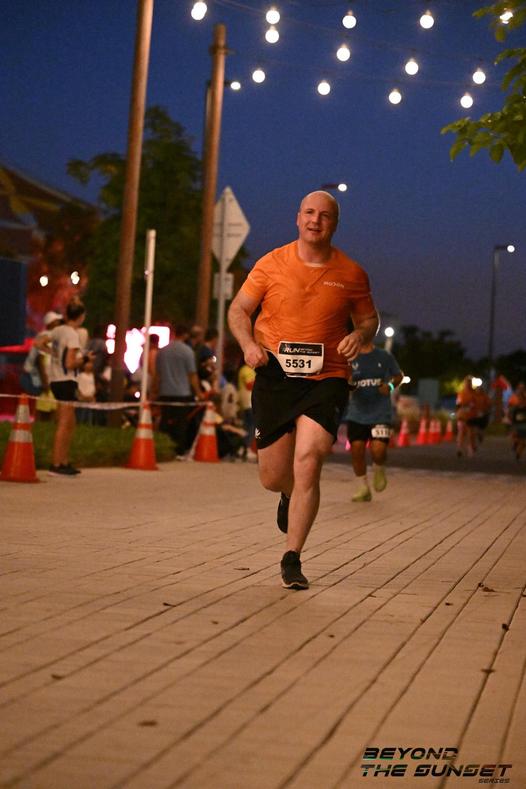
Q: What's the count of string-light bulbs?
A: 13